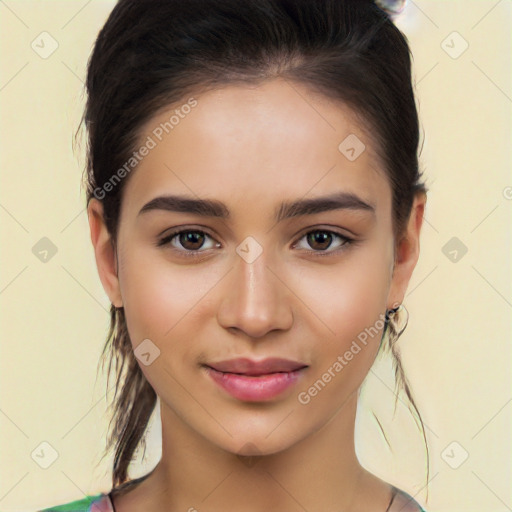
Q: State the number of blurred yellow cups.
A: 0